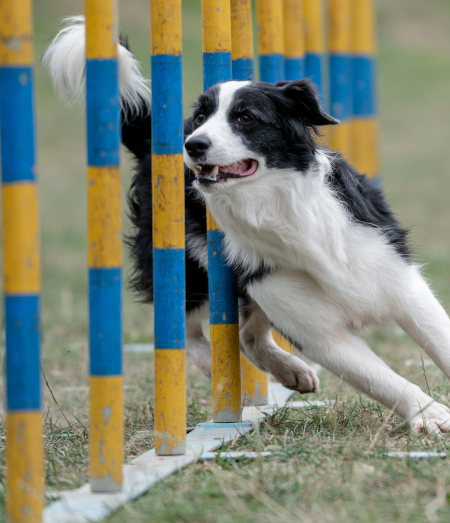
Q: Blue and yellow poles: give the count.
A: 10